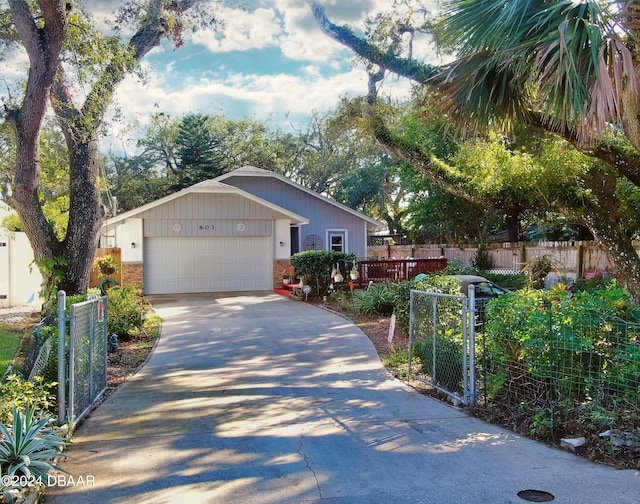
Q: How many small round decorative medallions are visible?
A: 2